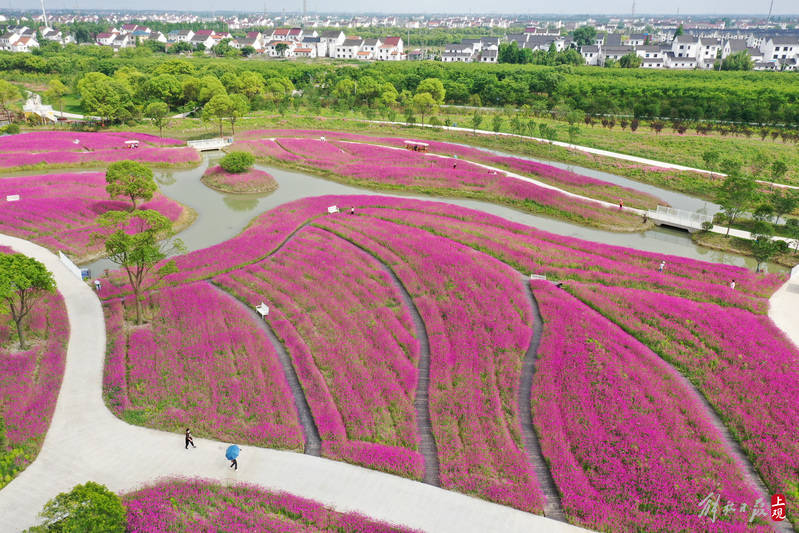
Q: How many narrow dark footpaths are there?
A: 4